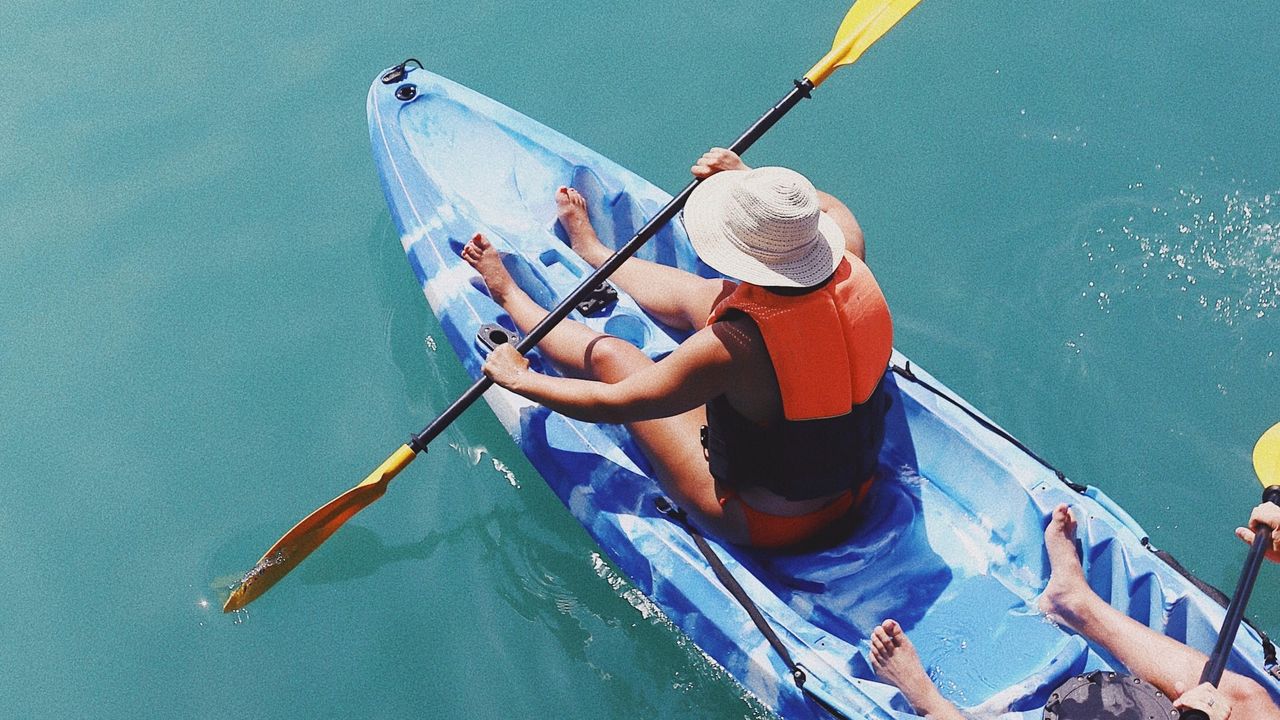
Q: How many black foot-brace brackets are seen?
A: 2